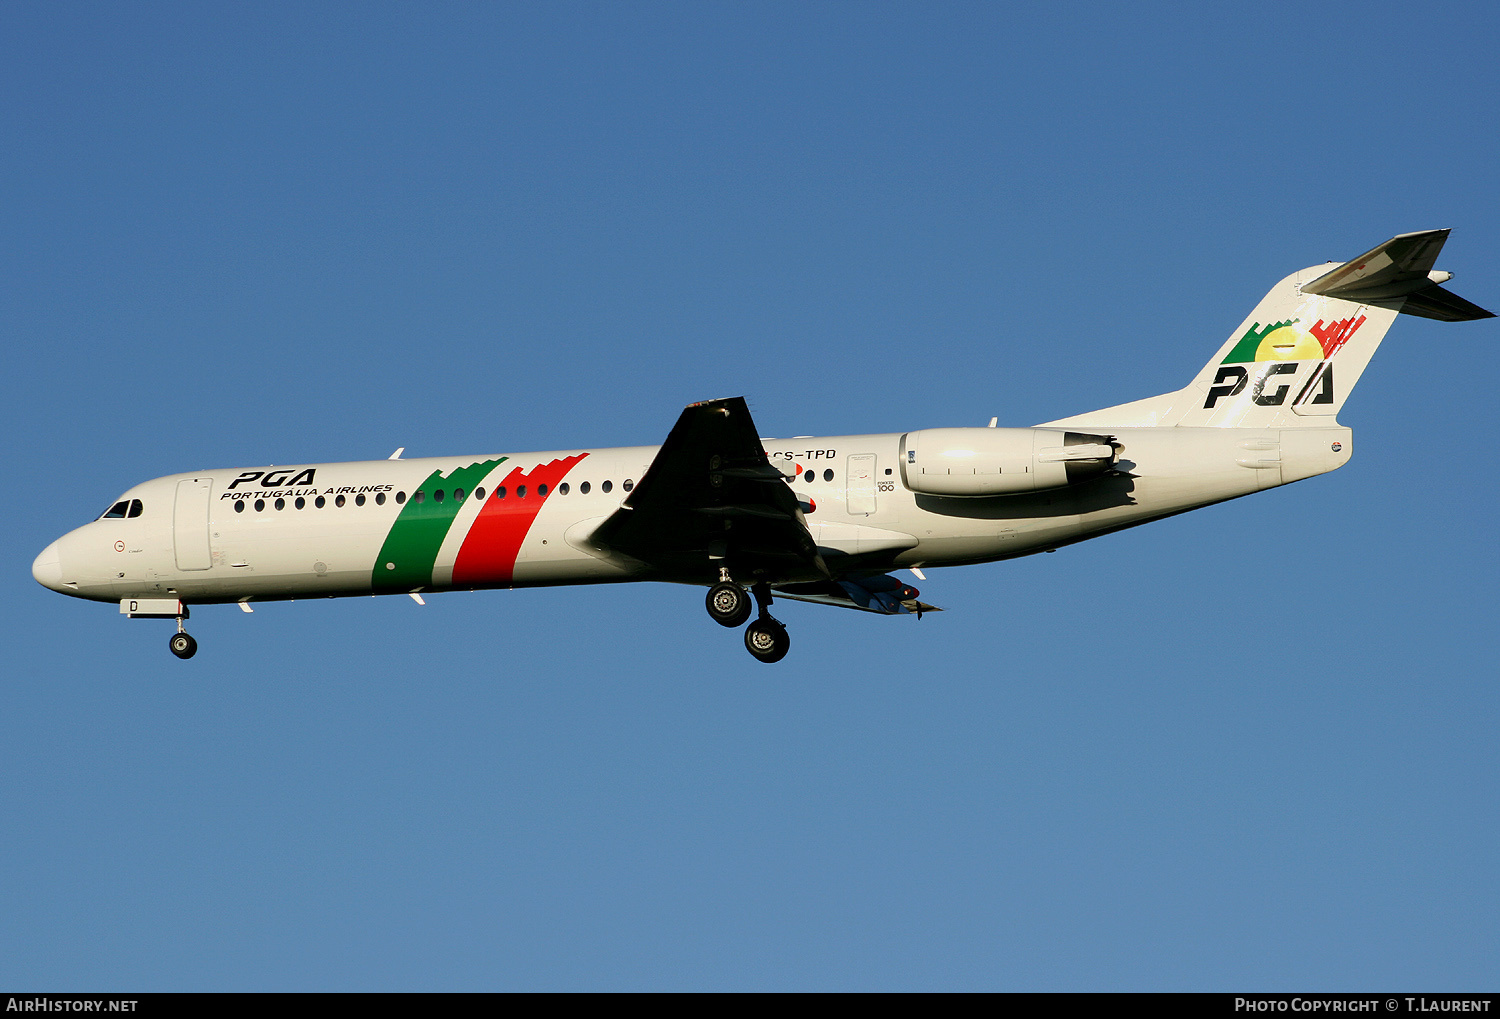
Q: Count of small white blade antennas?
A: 5